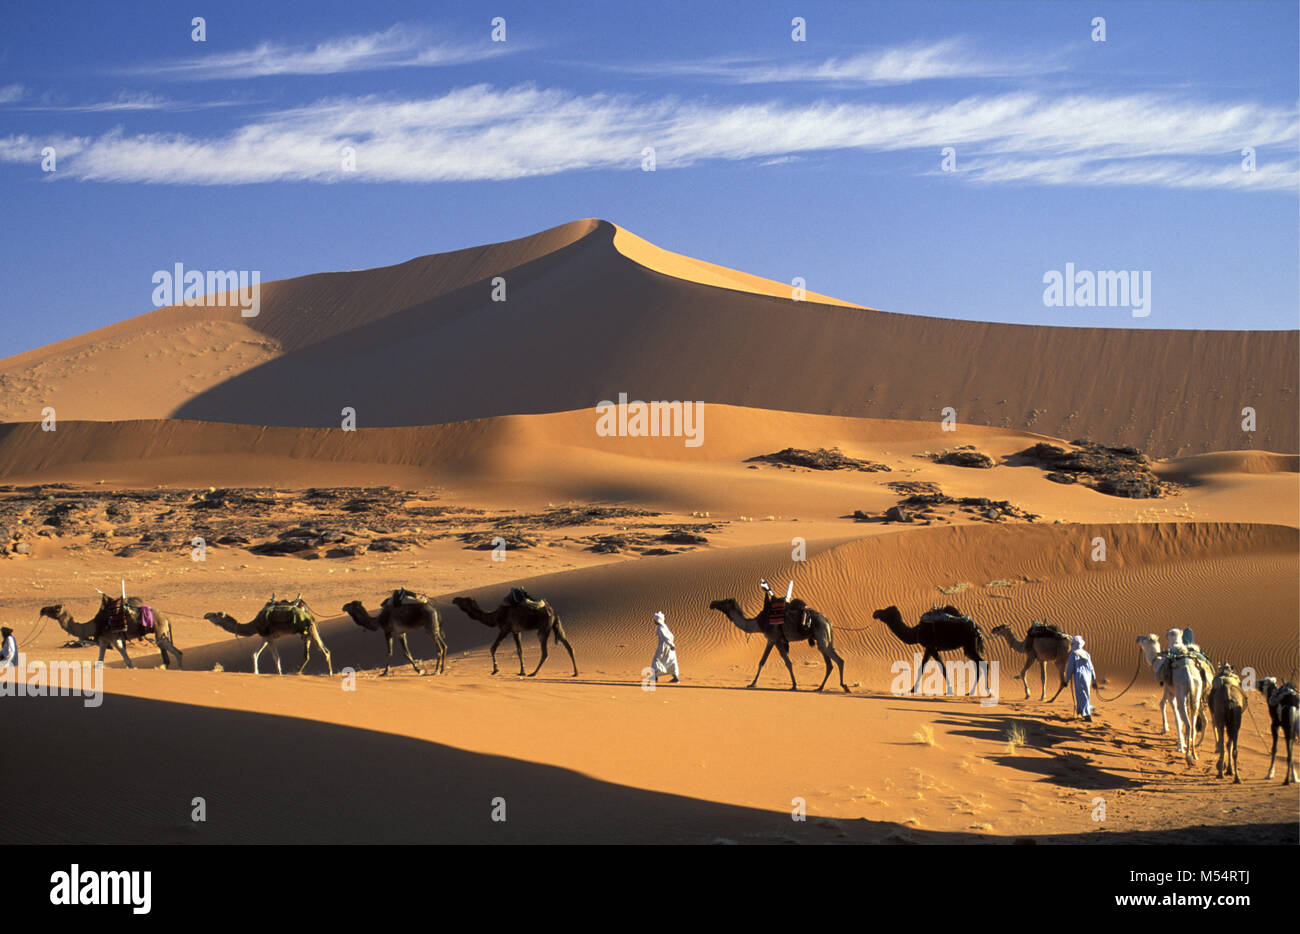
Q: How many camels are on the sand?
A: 11